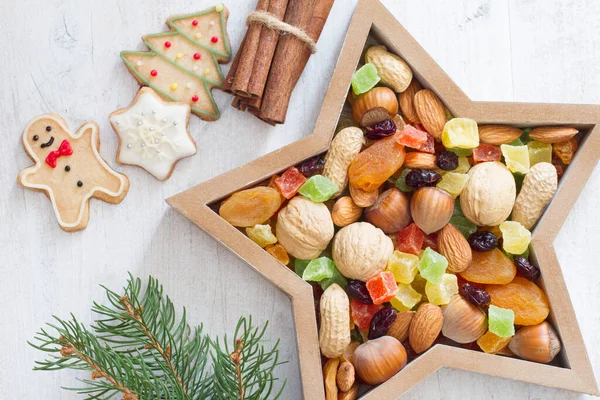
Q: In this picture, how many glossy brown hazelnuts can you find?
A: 6